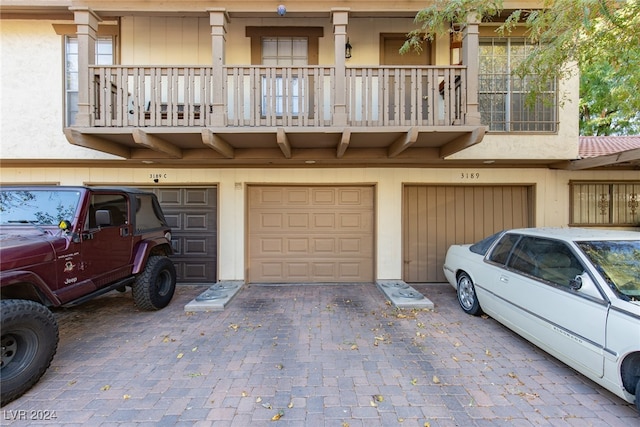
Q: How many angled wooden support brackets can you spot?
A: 7